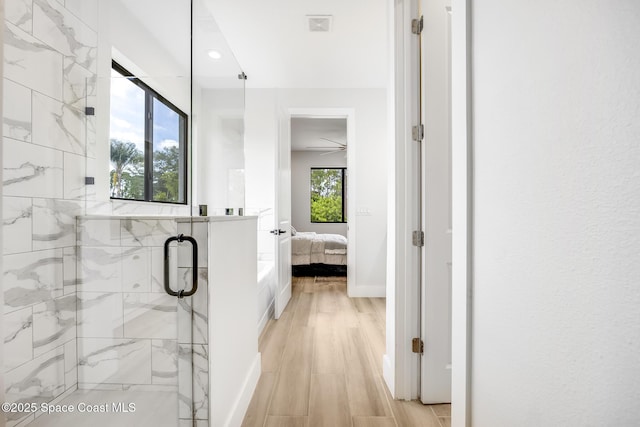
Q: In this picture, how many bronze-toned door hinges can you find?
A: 1